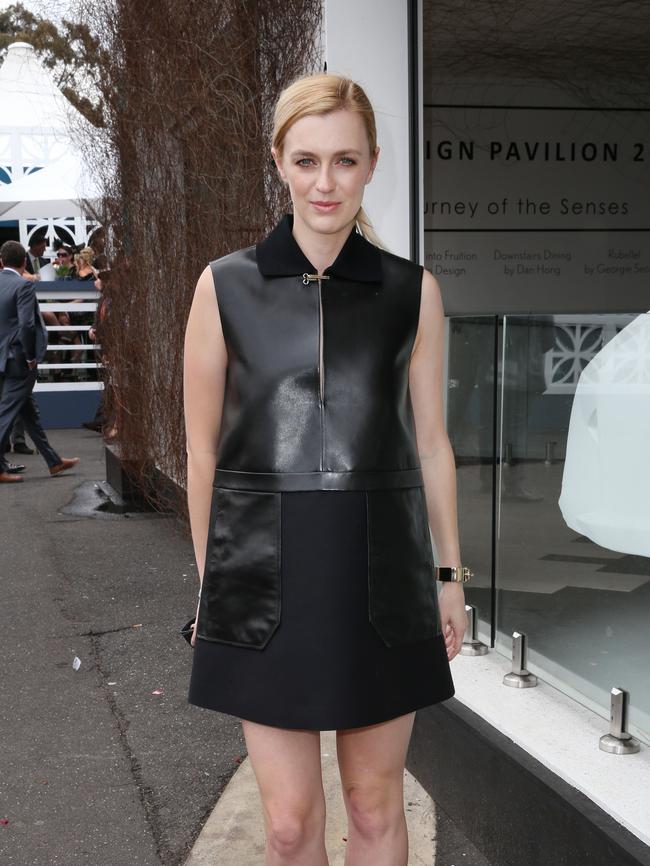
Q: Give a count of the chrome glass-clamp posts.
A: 3